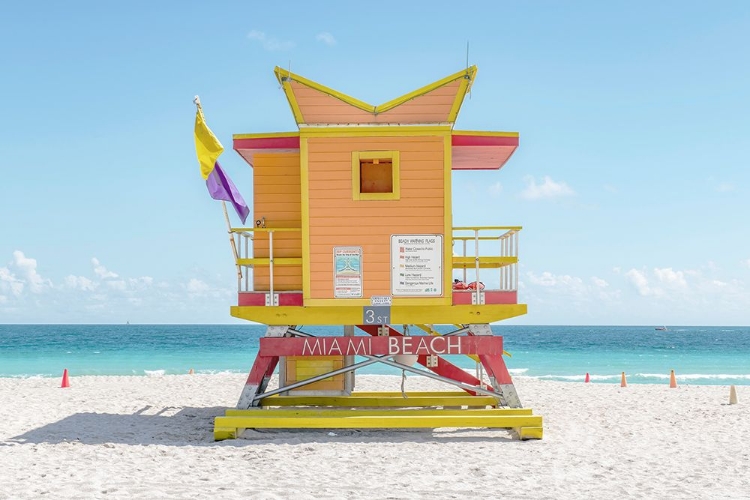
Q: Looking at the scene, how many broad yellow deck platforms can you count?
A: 1